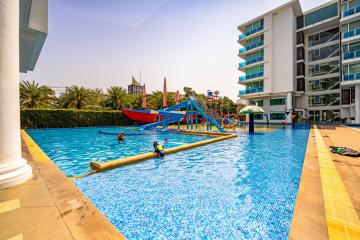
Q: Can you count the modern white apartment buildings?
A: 1